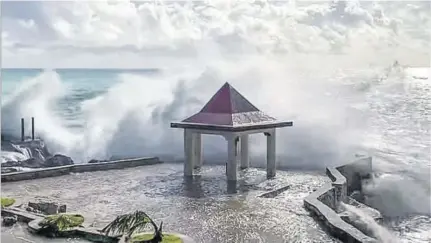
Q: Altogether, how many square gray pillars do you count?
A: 5